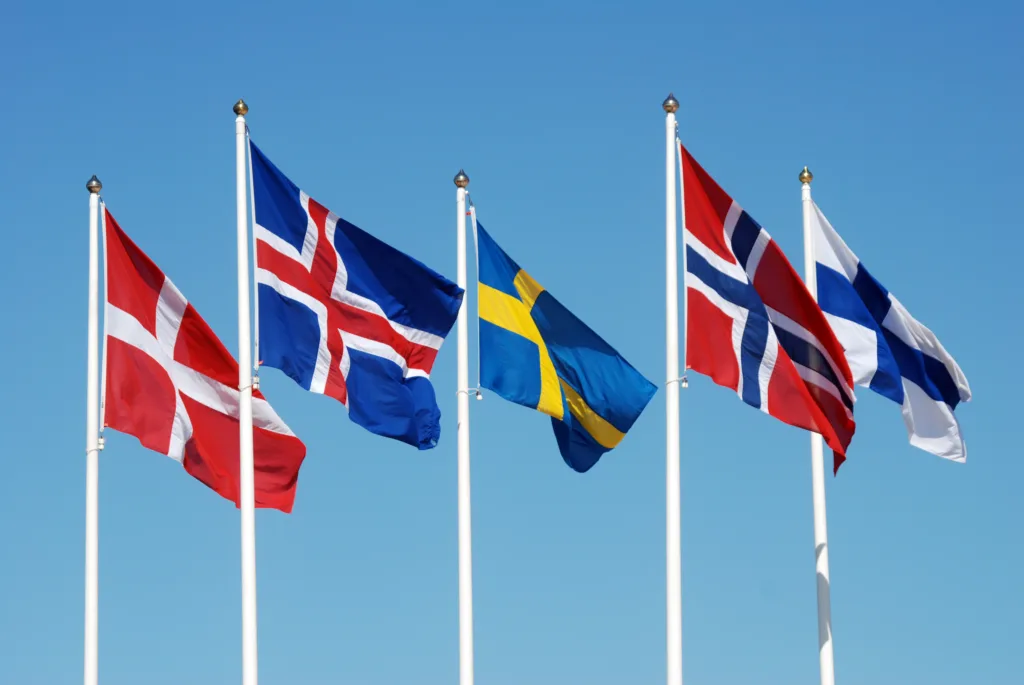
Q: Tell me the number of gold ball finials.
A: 2